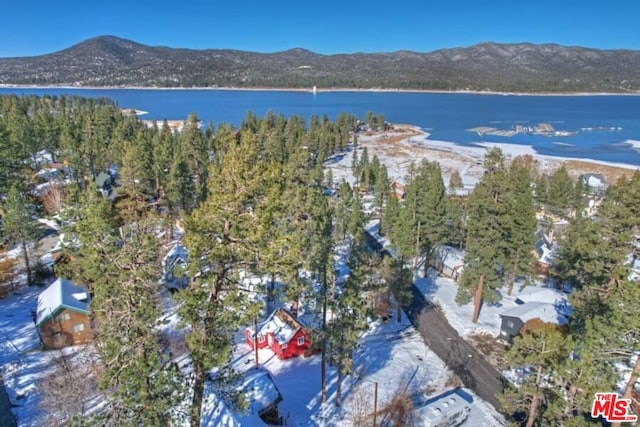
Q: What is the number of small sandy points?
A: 2